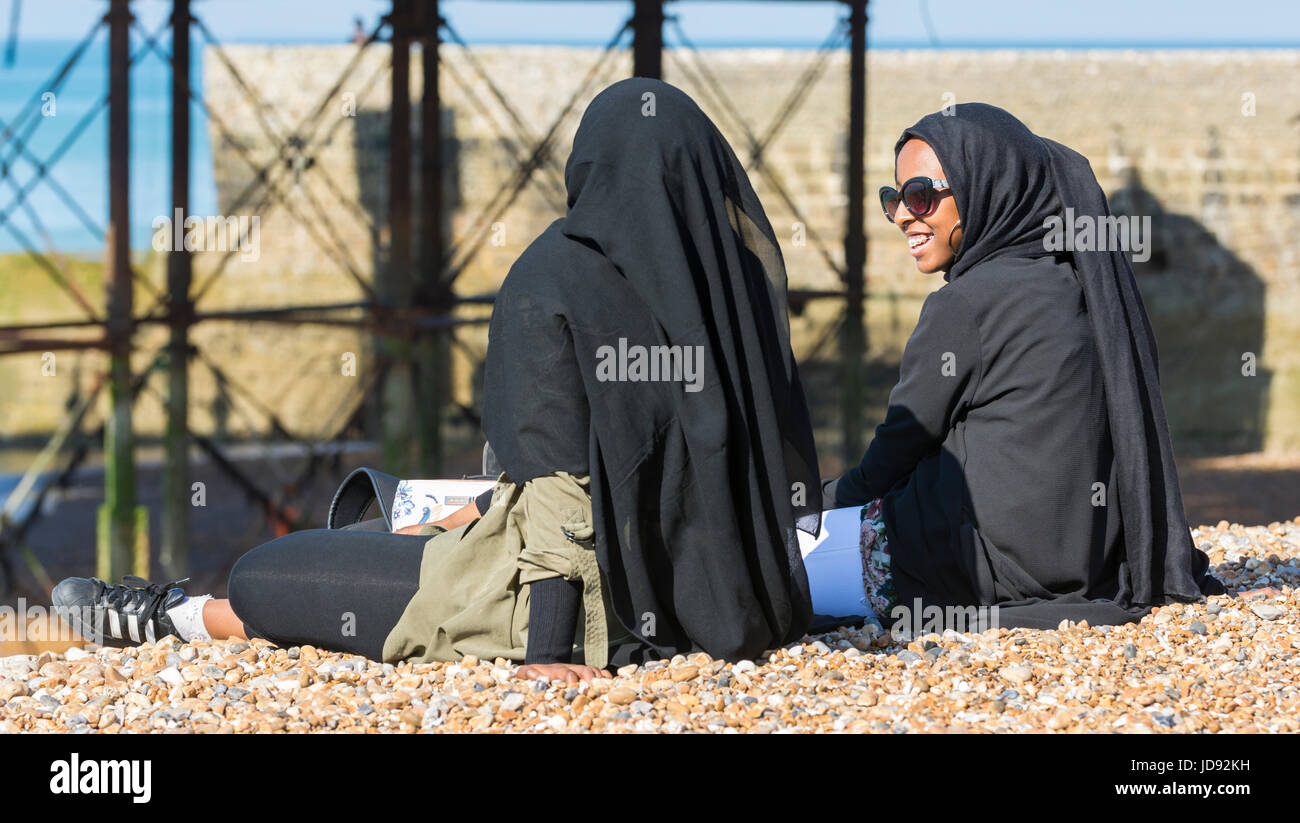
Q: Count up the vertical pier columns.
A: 6